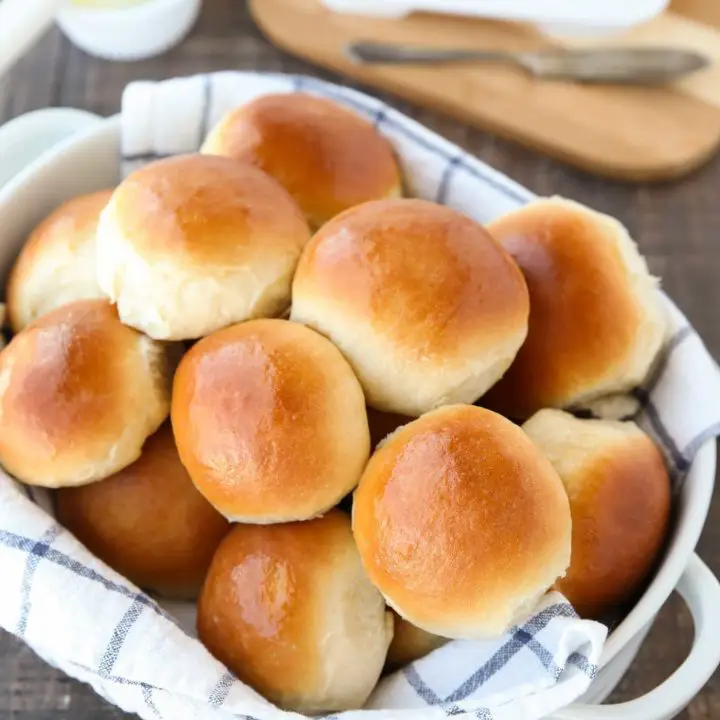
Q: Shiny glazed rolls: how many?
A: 11